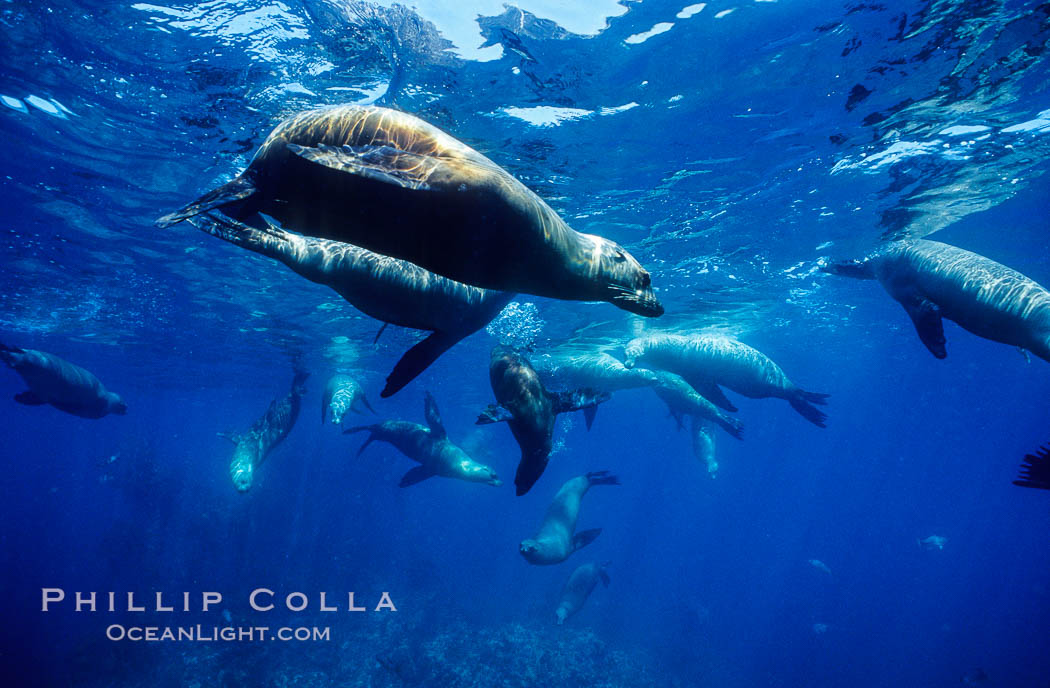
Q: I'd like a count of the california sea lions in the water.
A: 15